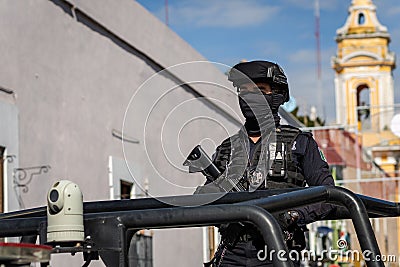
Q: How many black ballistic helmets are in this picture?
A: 1